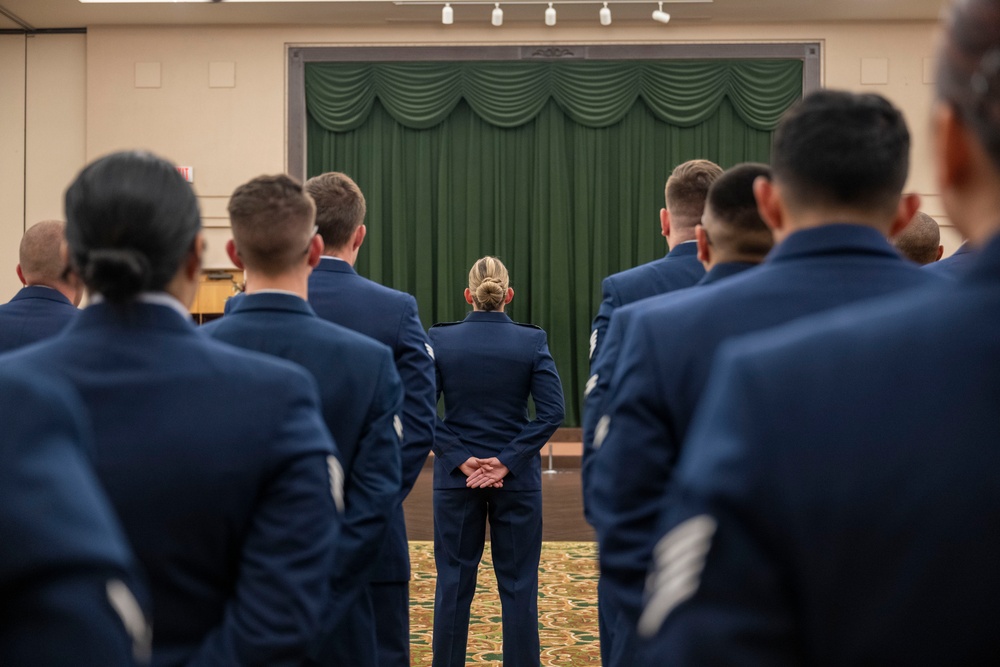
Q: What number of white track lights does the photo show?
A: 5